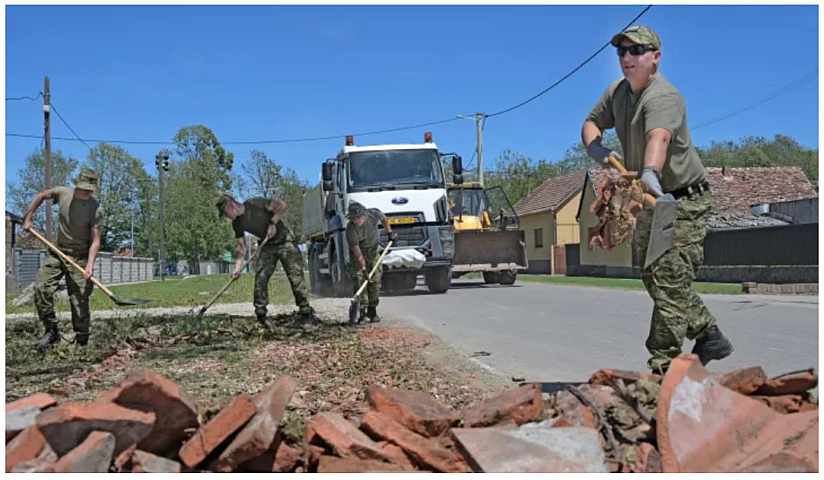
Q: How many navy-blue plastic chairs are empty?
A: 0